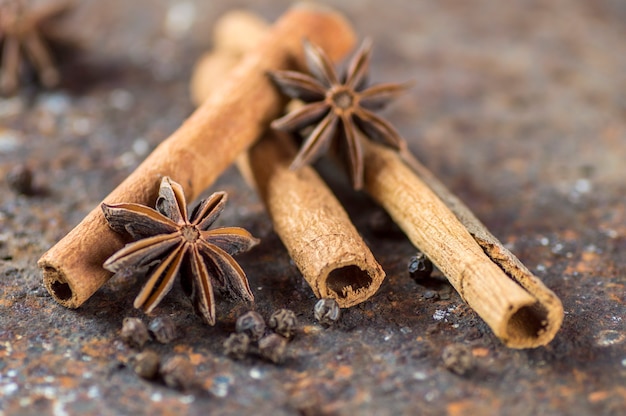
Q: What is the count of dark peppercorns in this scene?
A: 12